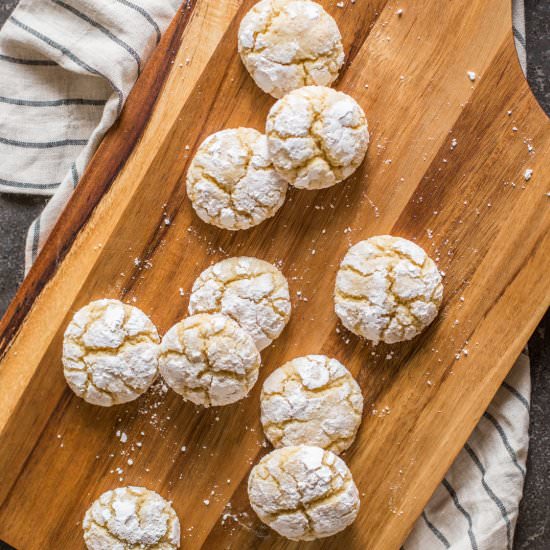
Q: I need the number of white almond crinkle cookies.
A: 10